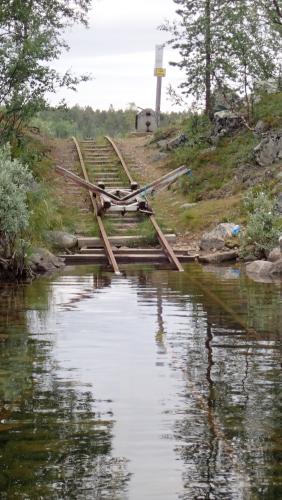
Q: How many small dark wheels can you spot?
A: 4